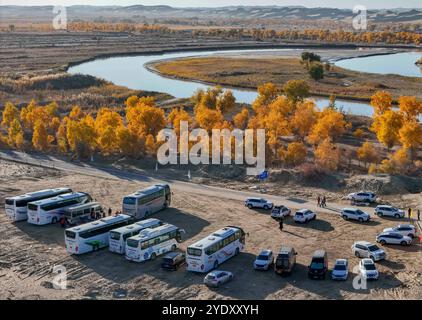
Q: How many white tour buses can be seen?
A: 8